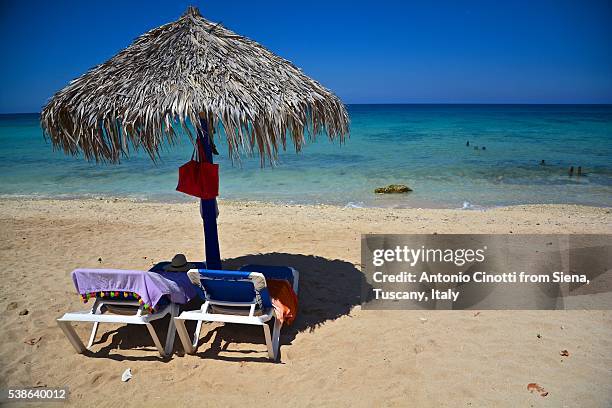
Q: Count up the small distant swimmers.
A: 6